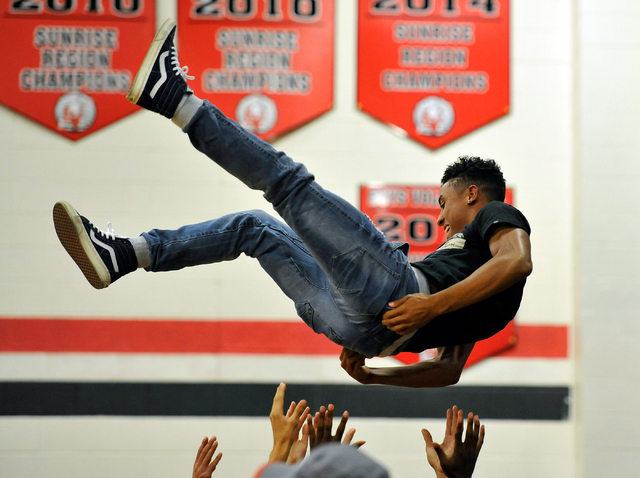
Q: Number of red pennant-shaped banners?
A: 4